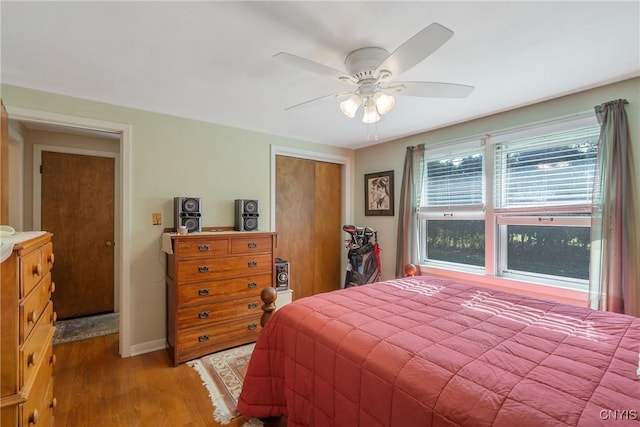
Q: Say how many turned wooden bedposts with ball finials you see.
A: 2